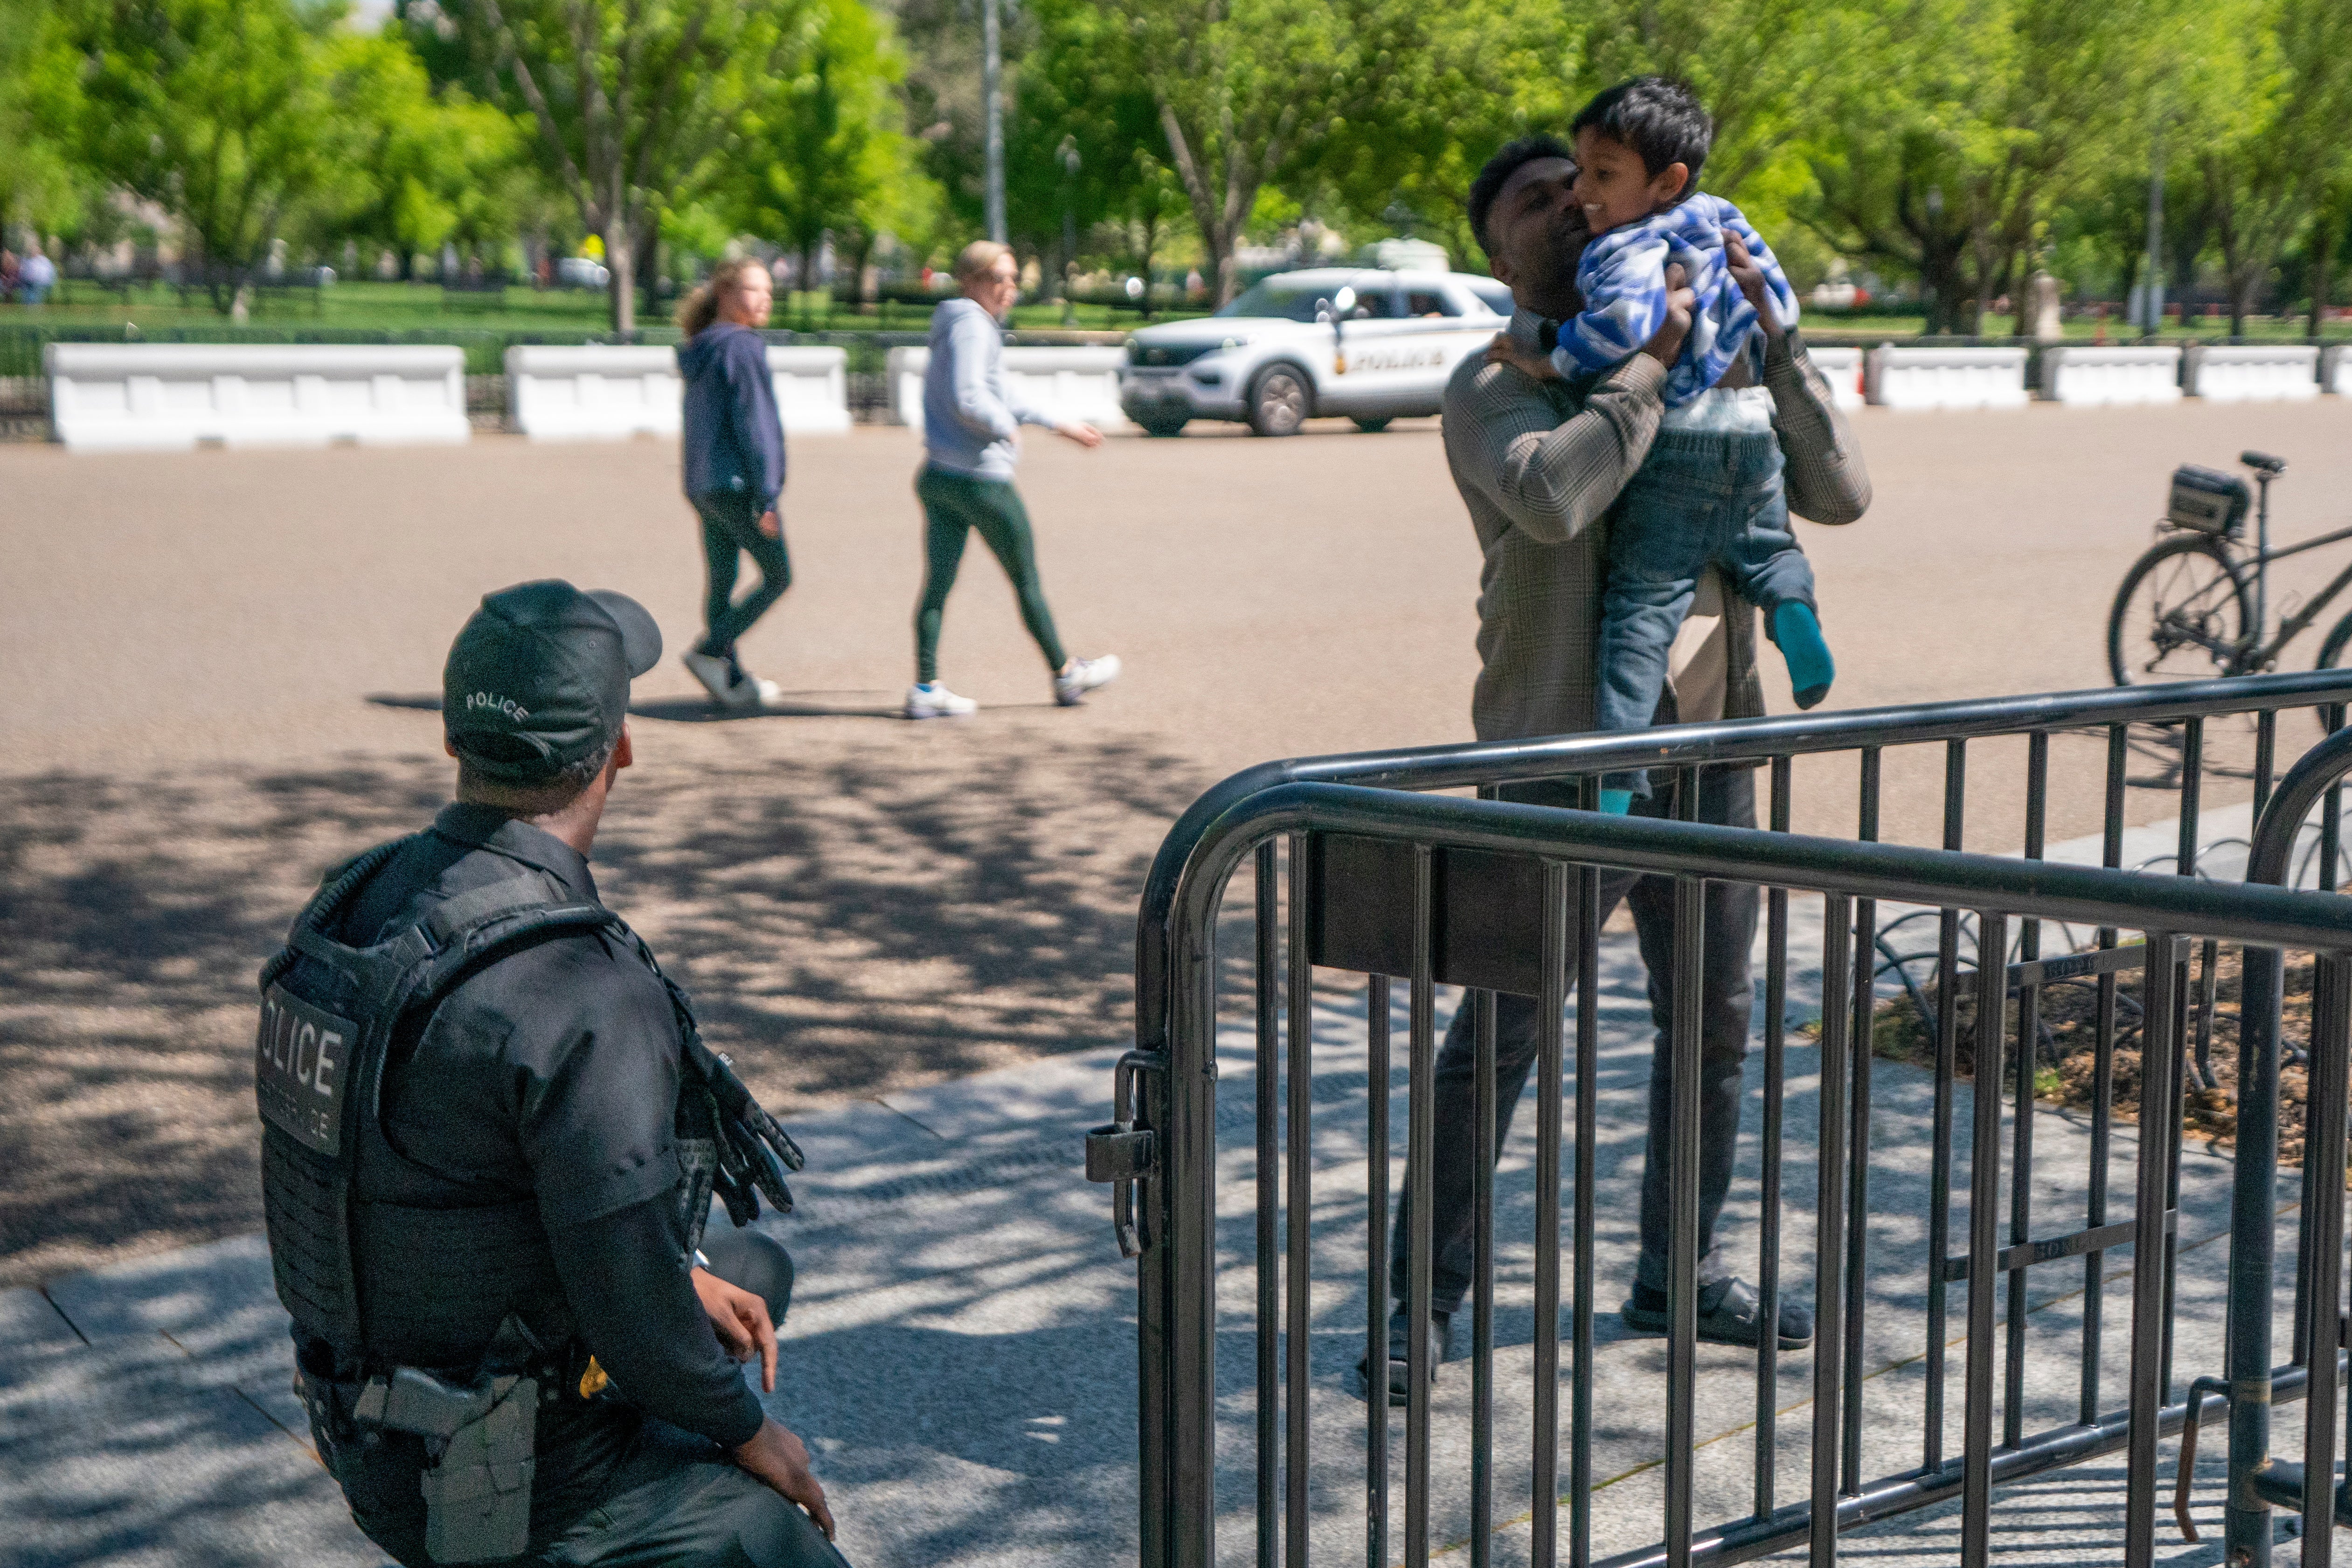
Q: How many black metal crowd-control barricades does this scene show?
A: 3